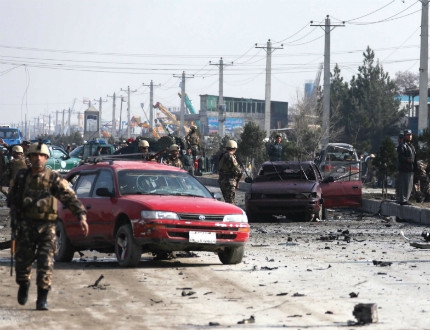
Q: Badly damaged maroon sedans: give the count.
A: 1